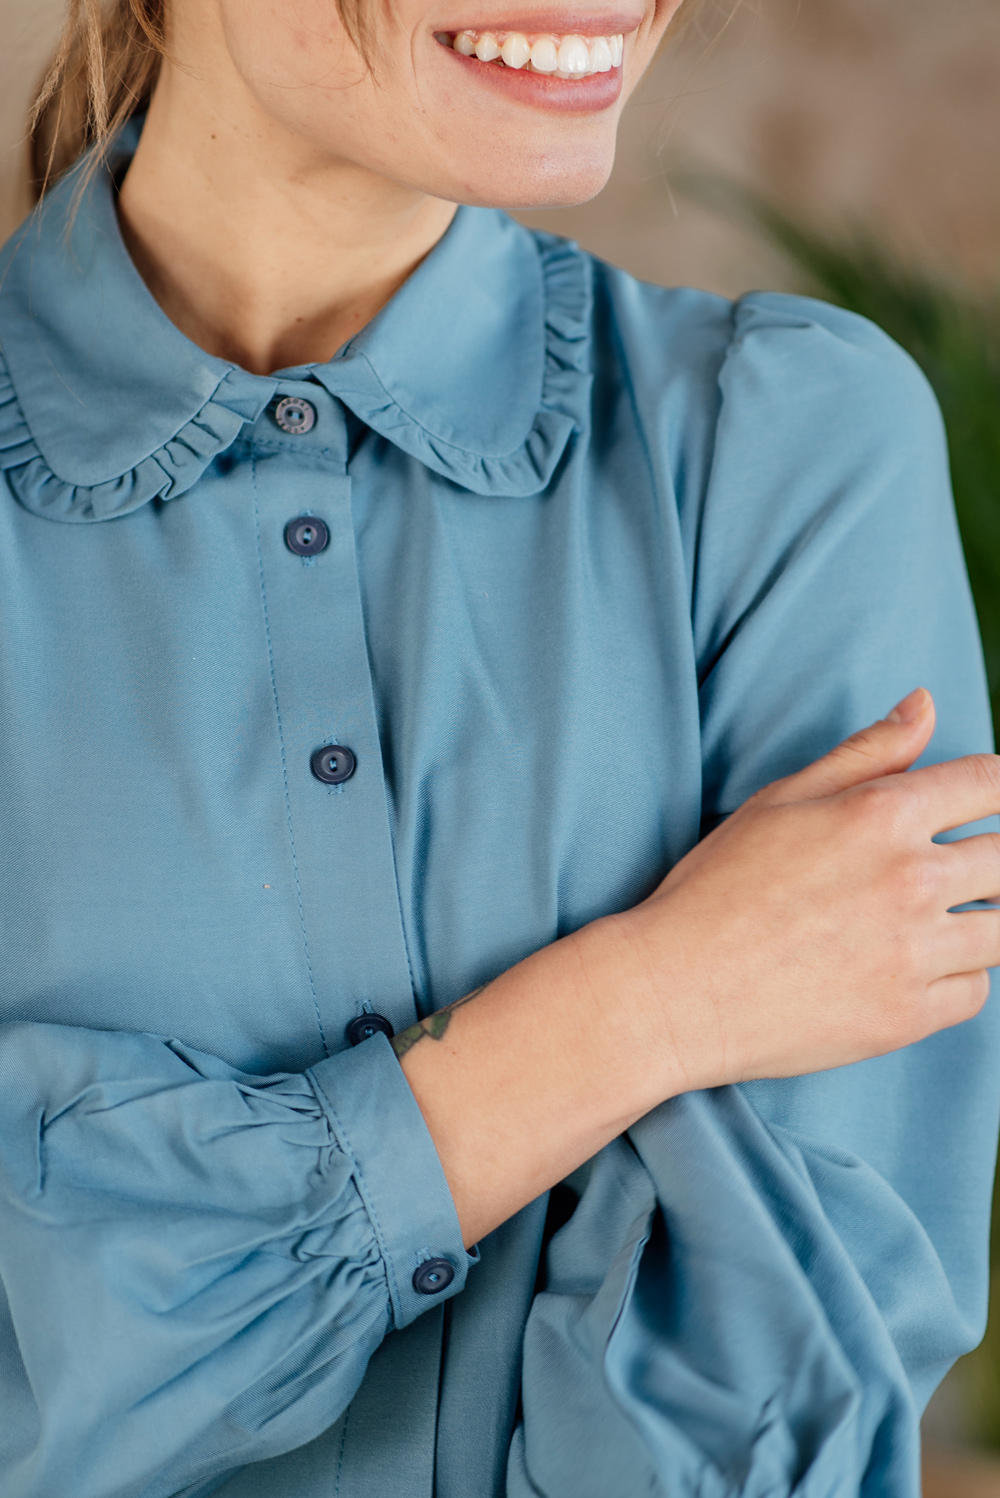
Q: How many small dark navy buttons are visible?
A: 4